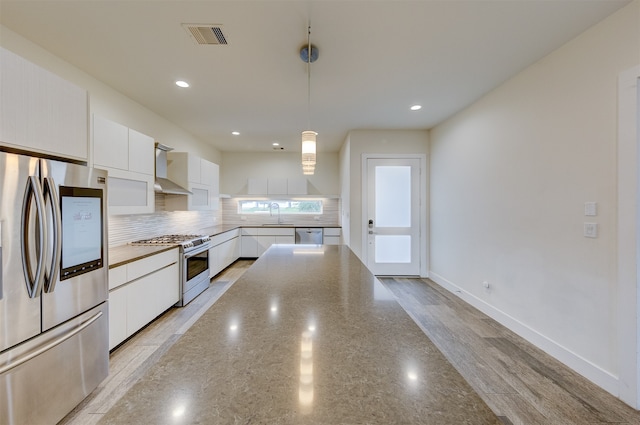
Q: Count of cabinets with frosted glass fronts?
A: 2